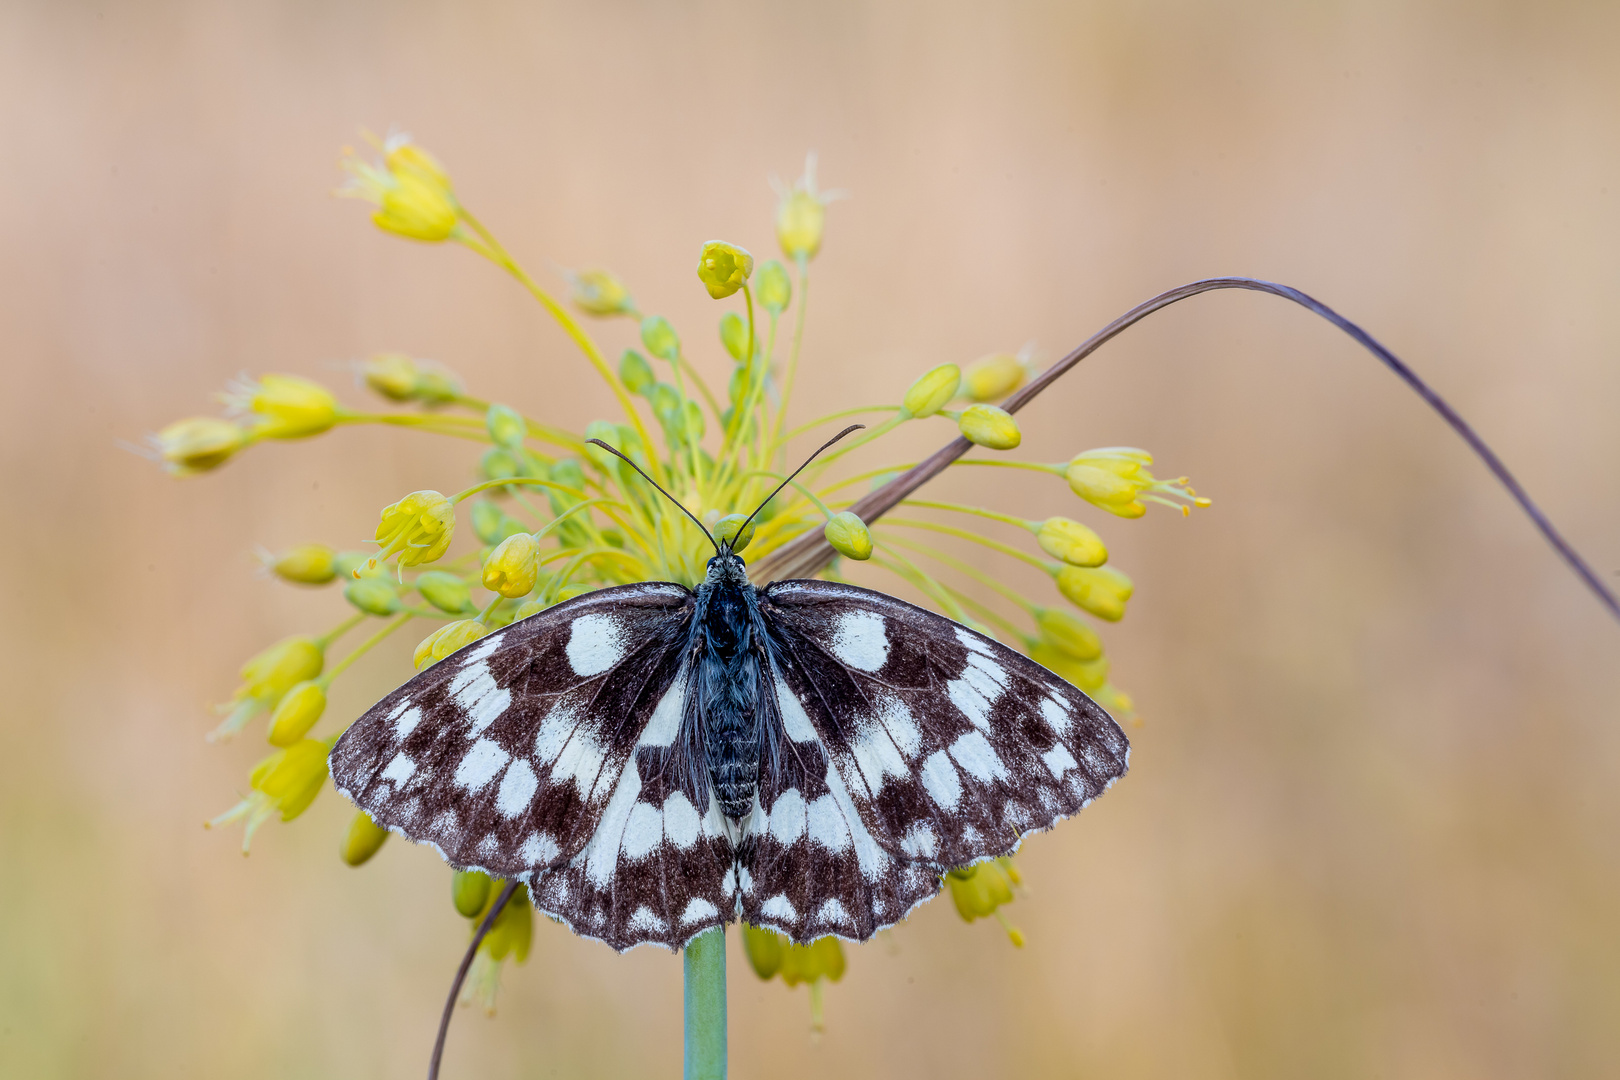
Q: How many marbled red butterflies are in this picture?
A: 0